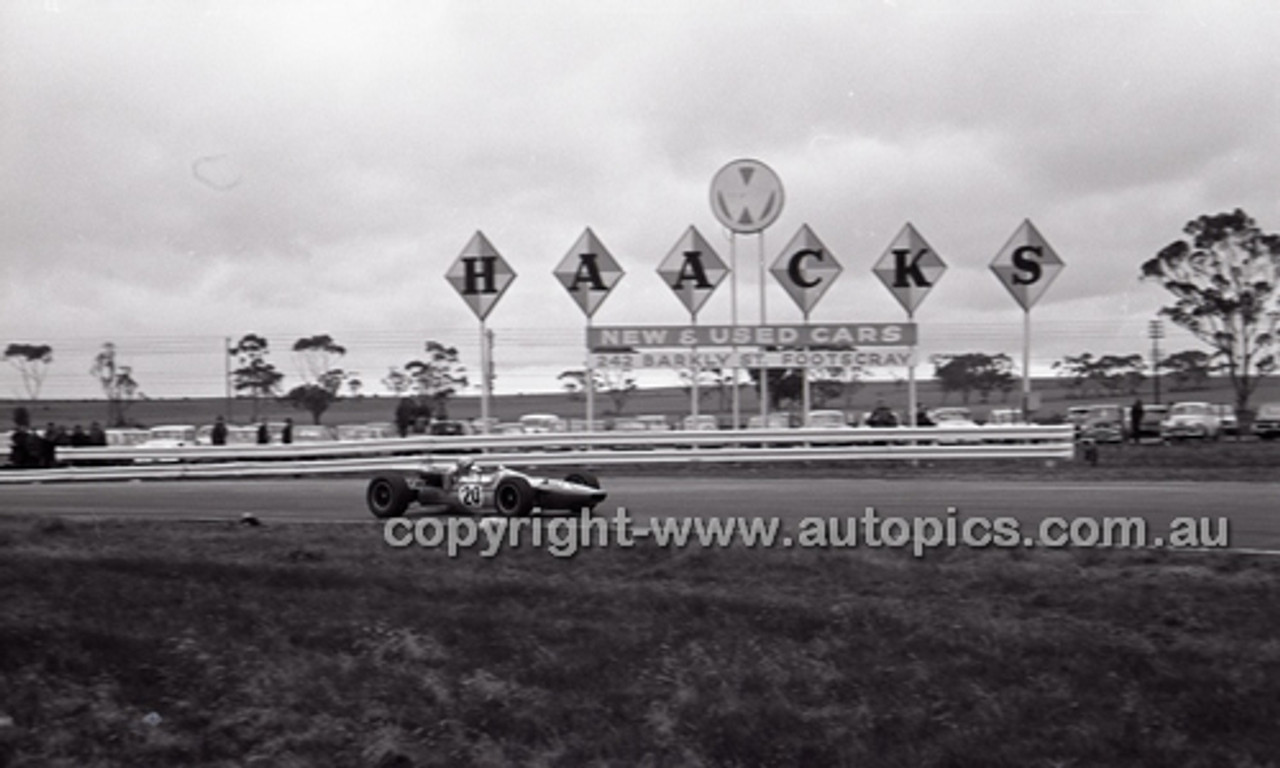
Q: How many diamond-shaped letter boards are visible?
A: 6